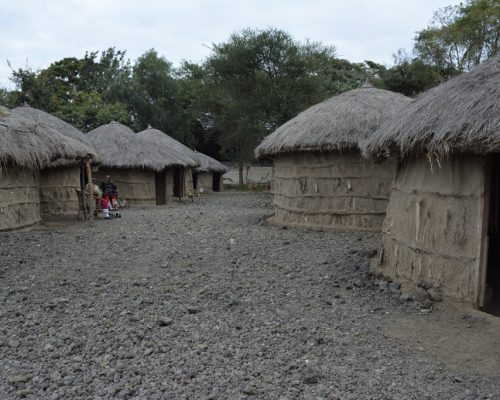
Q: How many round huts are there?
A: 7